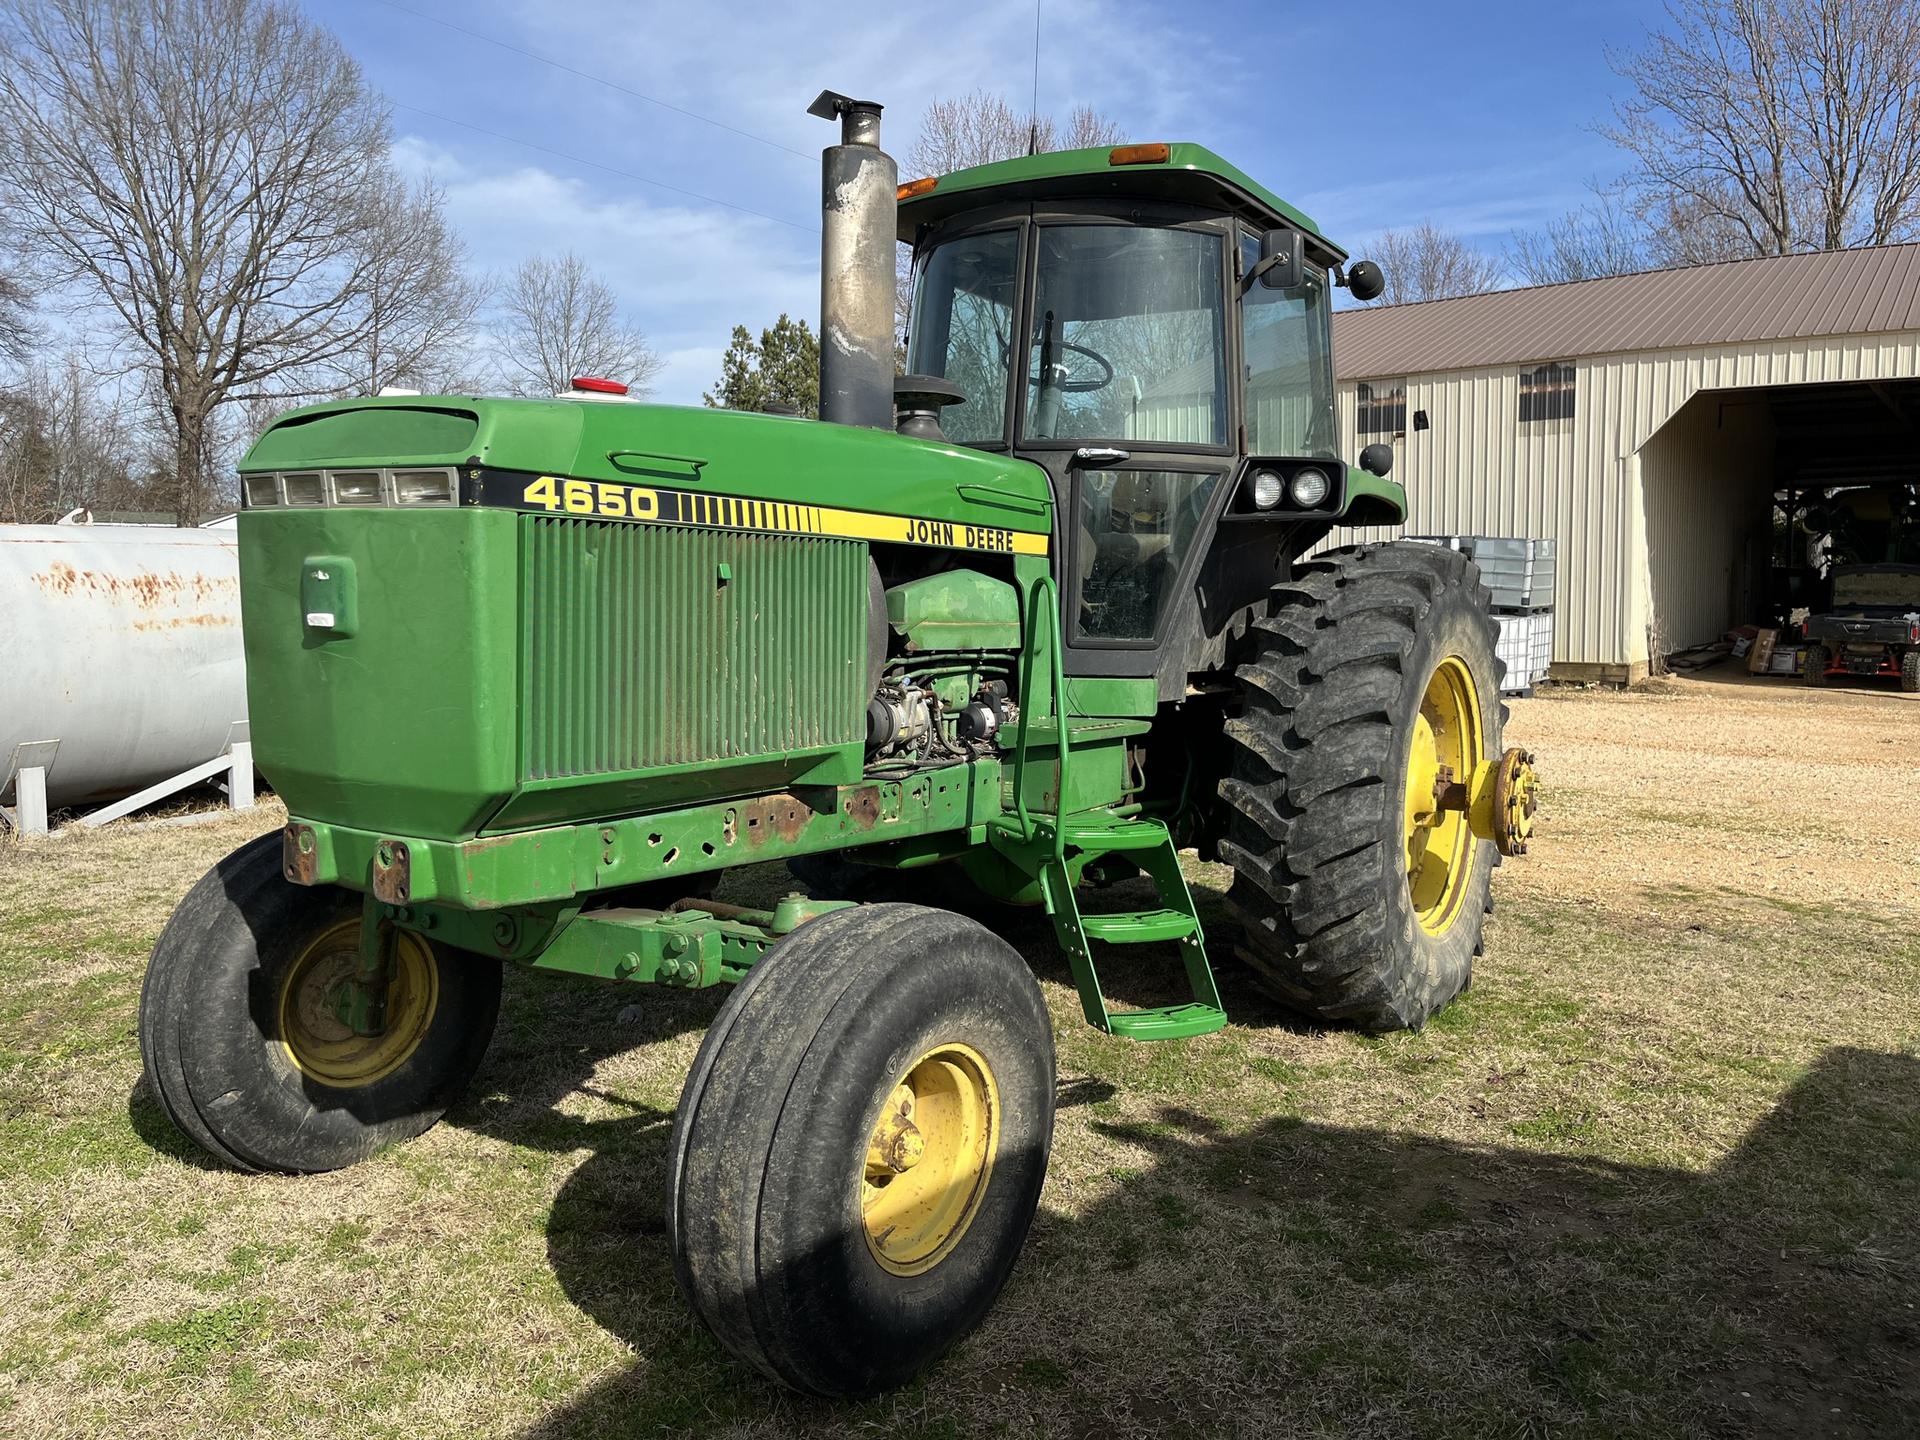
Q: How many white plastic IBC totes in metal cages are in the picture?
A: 2